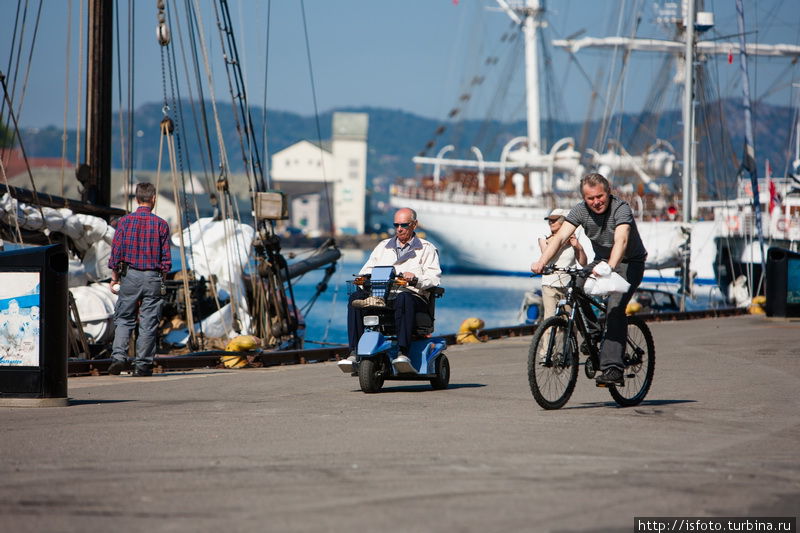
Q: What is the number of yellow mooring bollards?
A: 4